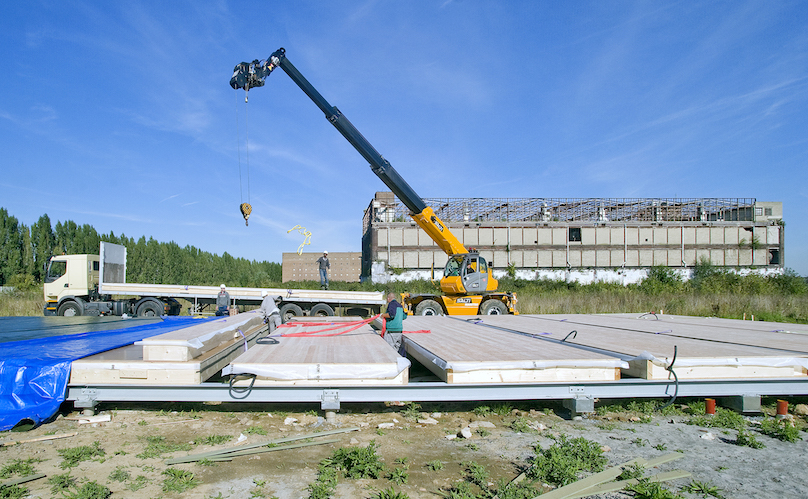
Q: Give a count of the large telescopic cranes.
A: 1